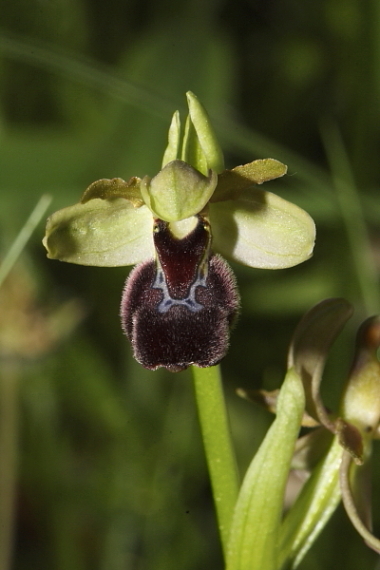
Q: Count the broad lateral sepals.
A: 2